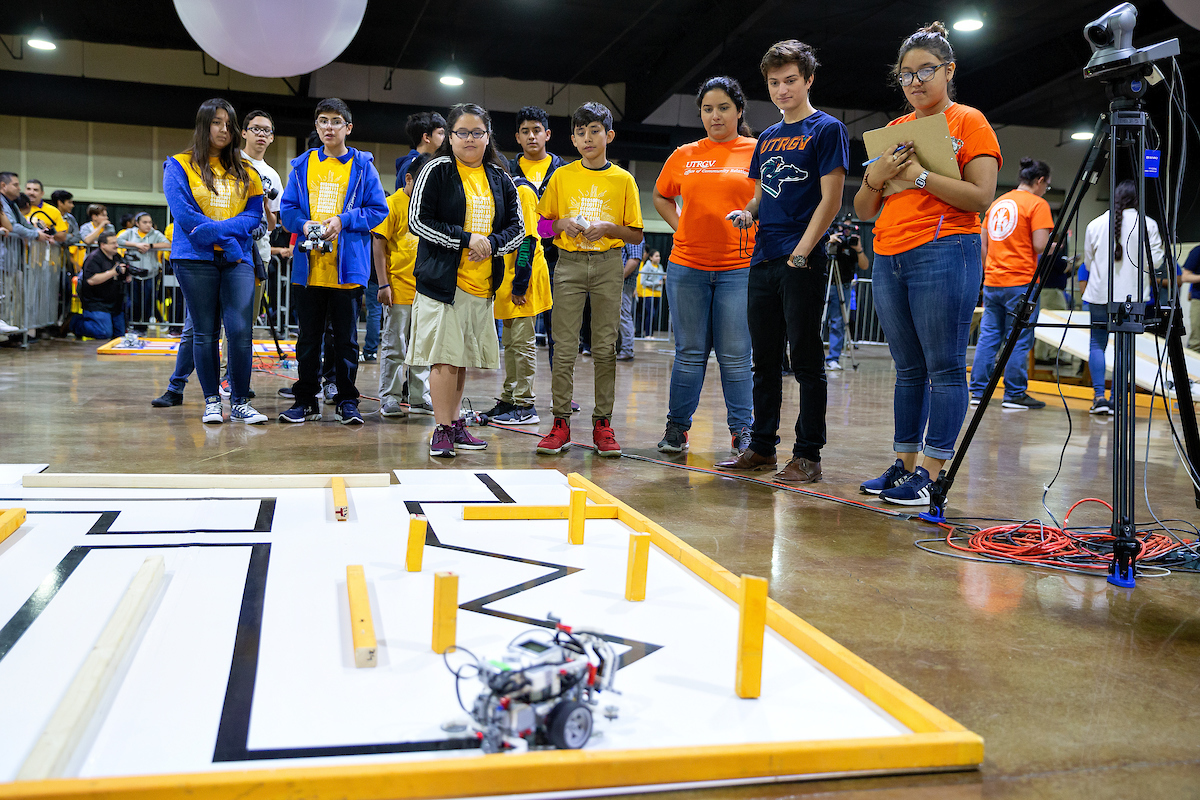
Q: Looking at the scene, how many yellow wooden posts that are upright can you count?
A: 5